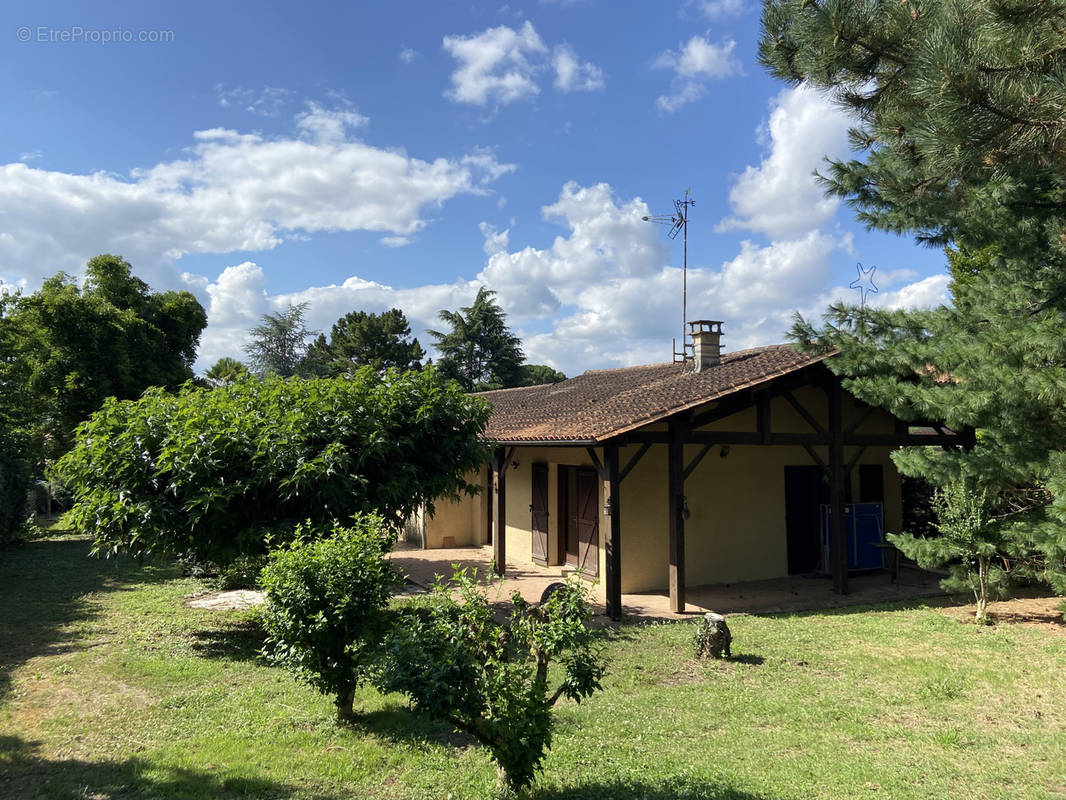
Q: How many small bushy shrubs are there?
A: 2